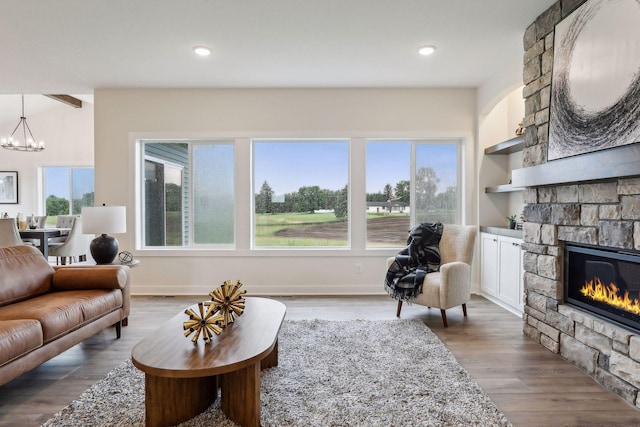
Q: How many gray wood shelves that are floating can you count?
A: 2